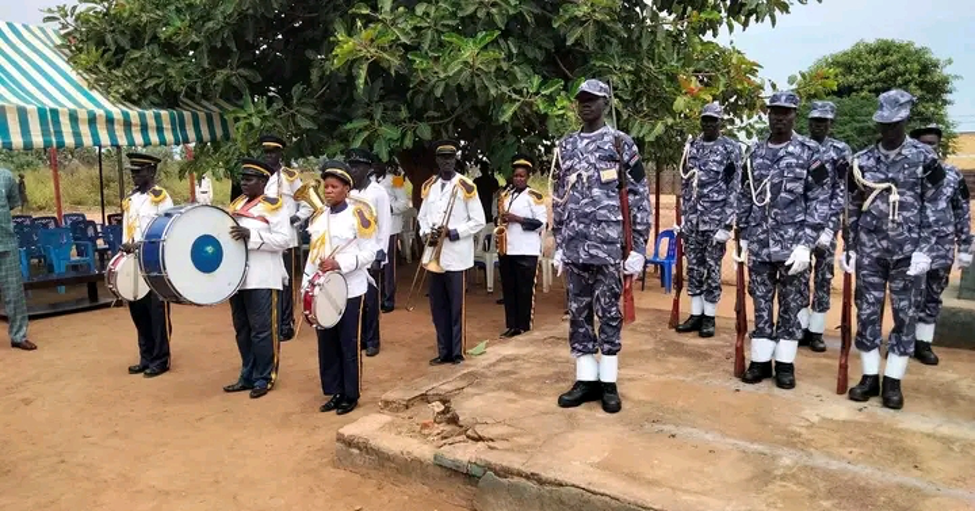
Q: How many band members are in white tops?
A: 8